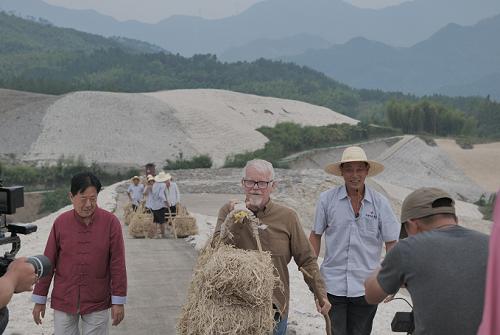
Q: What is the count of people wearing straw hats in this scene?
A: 4